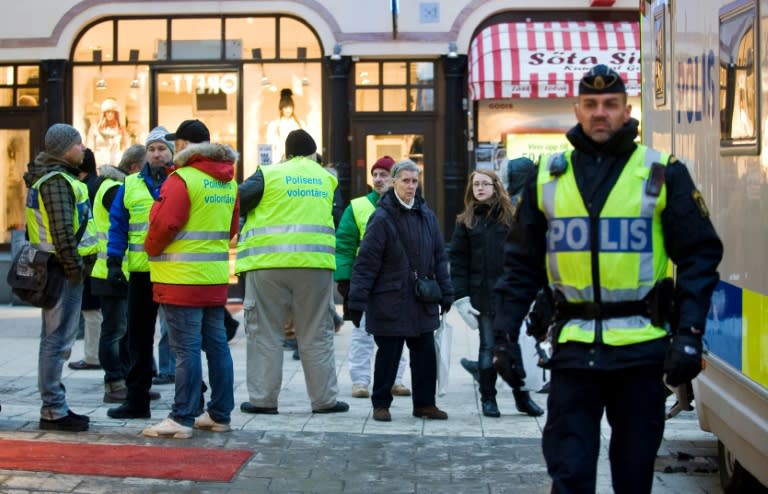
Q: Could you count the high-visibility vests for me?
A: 7